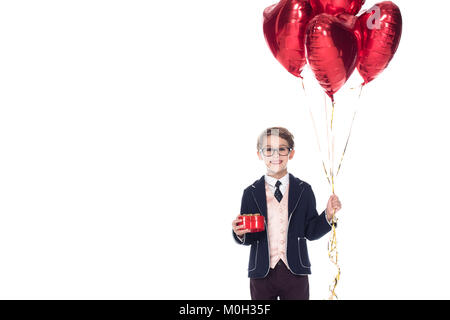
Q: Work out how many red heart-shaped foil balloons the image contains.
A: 4